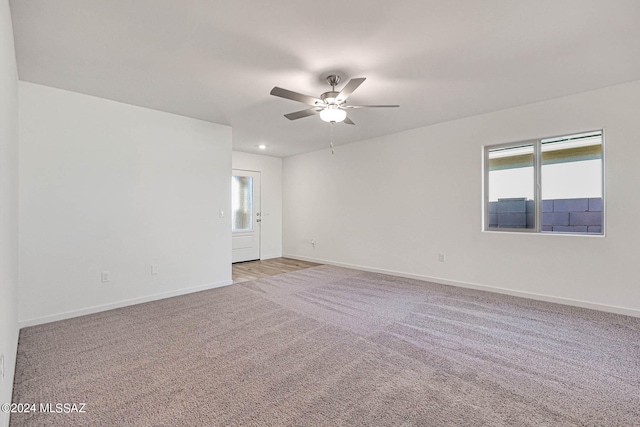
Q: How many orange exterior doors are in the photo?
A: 0